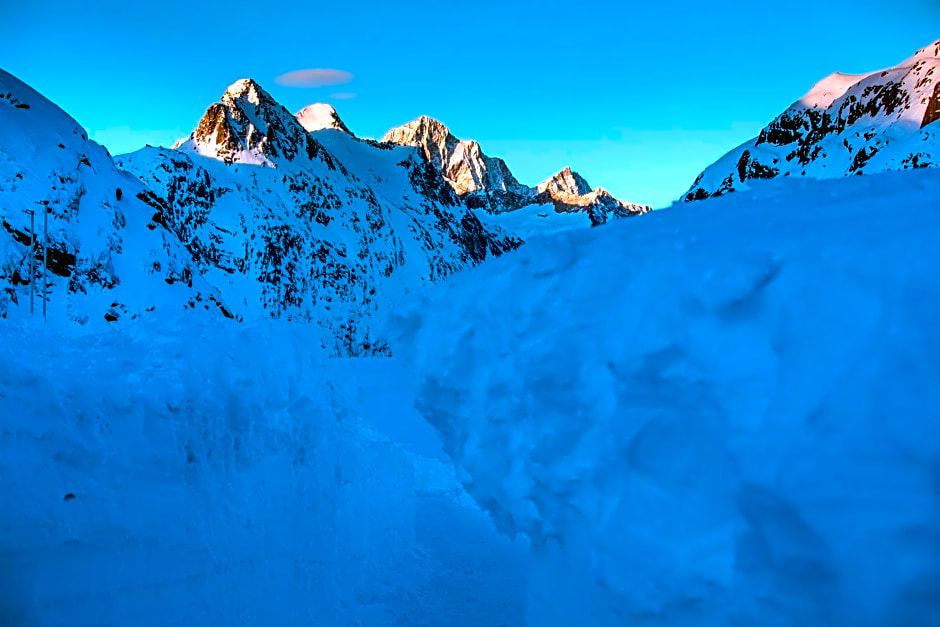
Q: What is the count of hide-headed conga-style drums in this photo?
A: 0